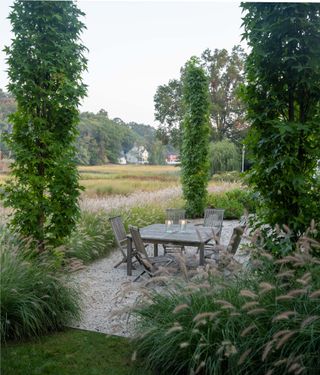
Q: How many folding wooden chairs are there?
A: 5